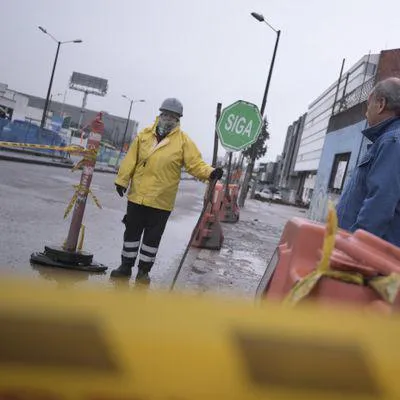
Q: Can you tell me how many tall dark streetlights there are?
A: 3